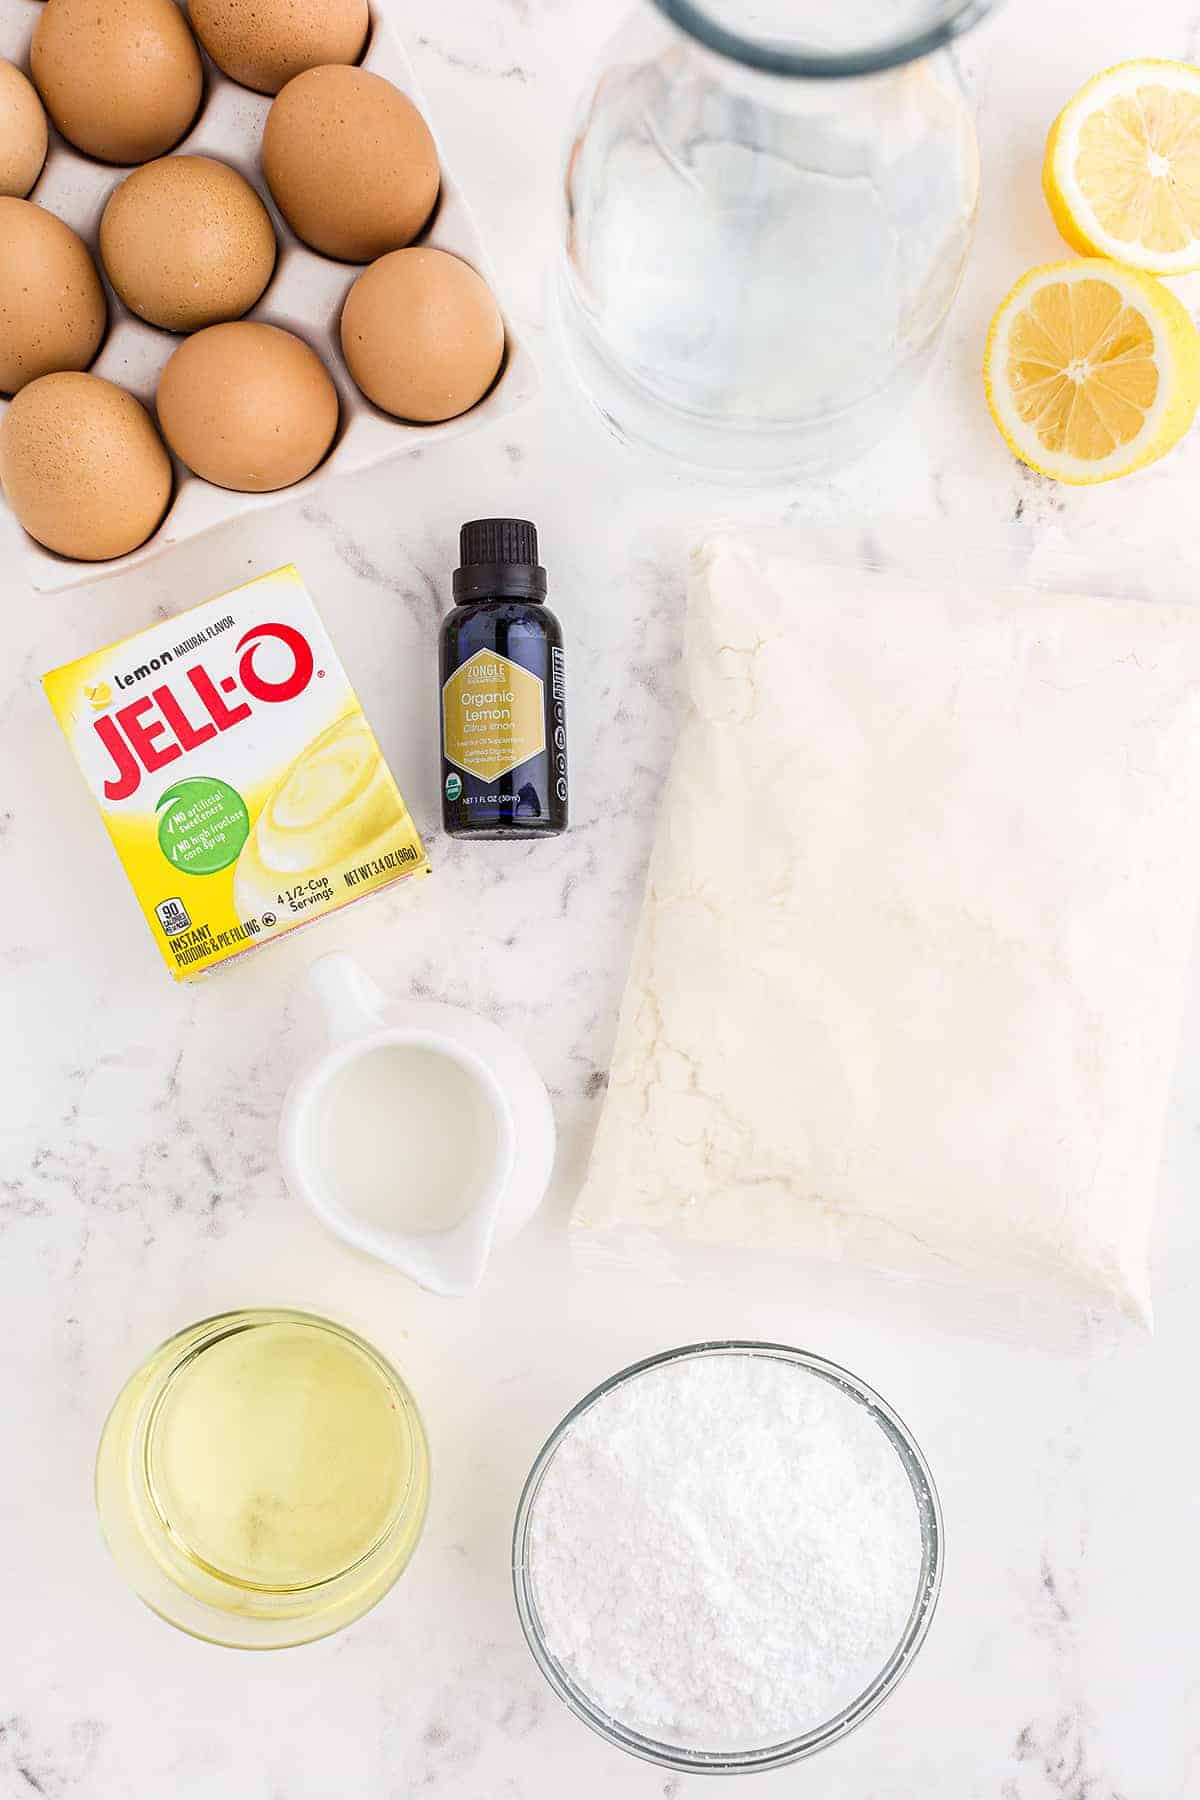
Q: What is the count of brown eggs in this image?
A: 9